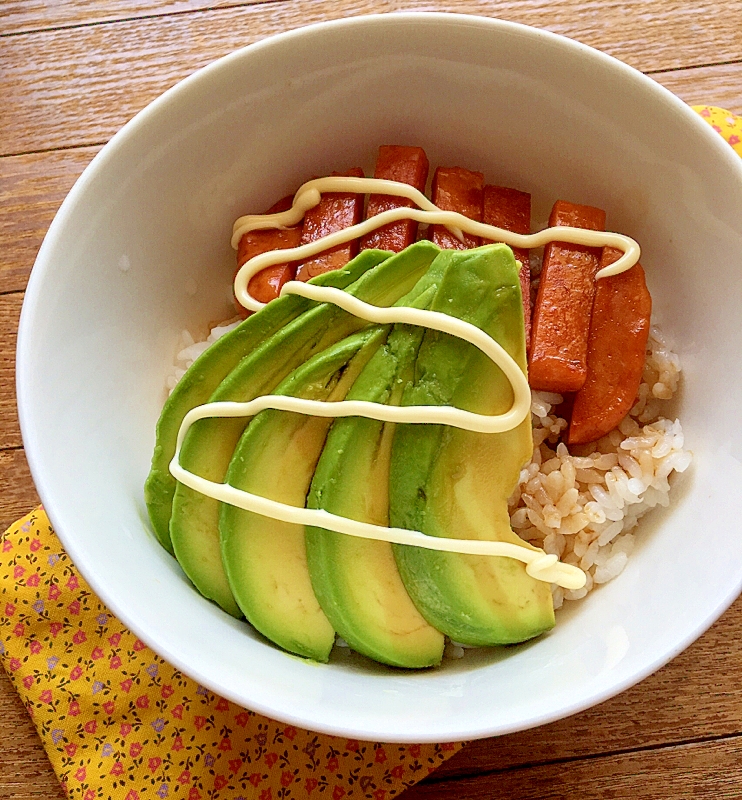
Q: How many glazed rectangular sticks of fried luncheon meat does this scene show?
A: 7